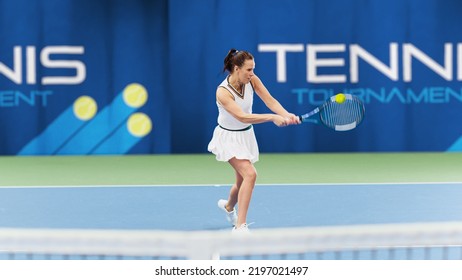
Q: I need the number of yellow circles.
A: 4